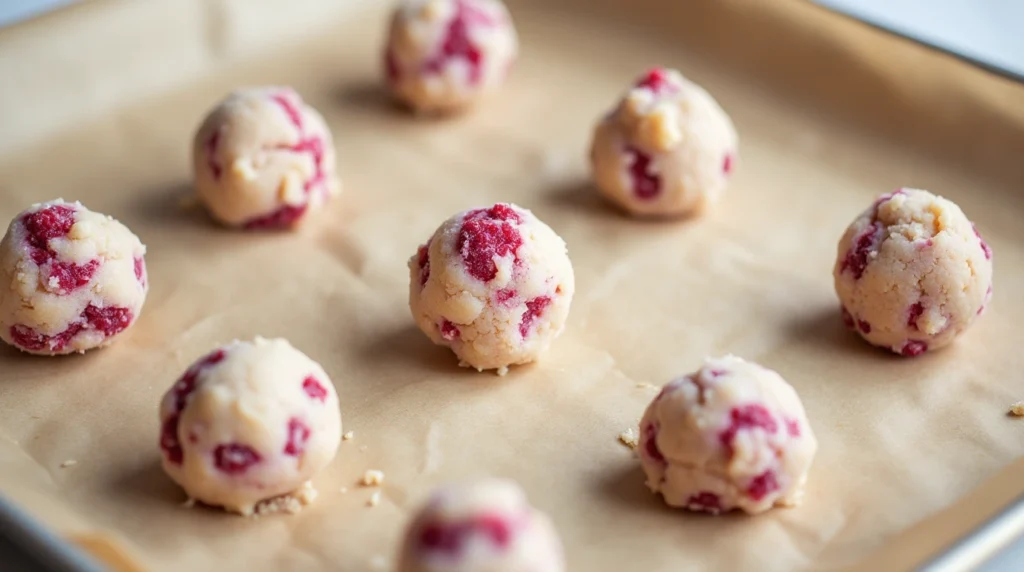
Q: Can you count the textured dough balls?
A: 9